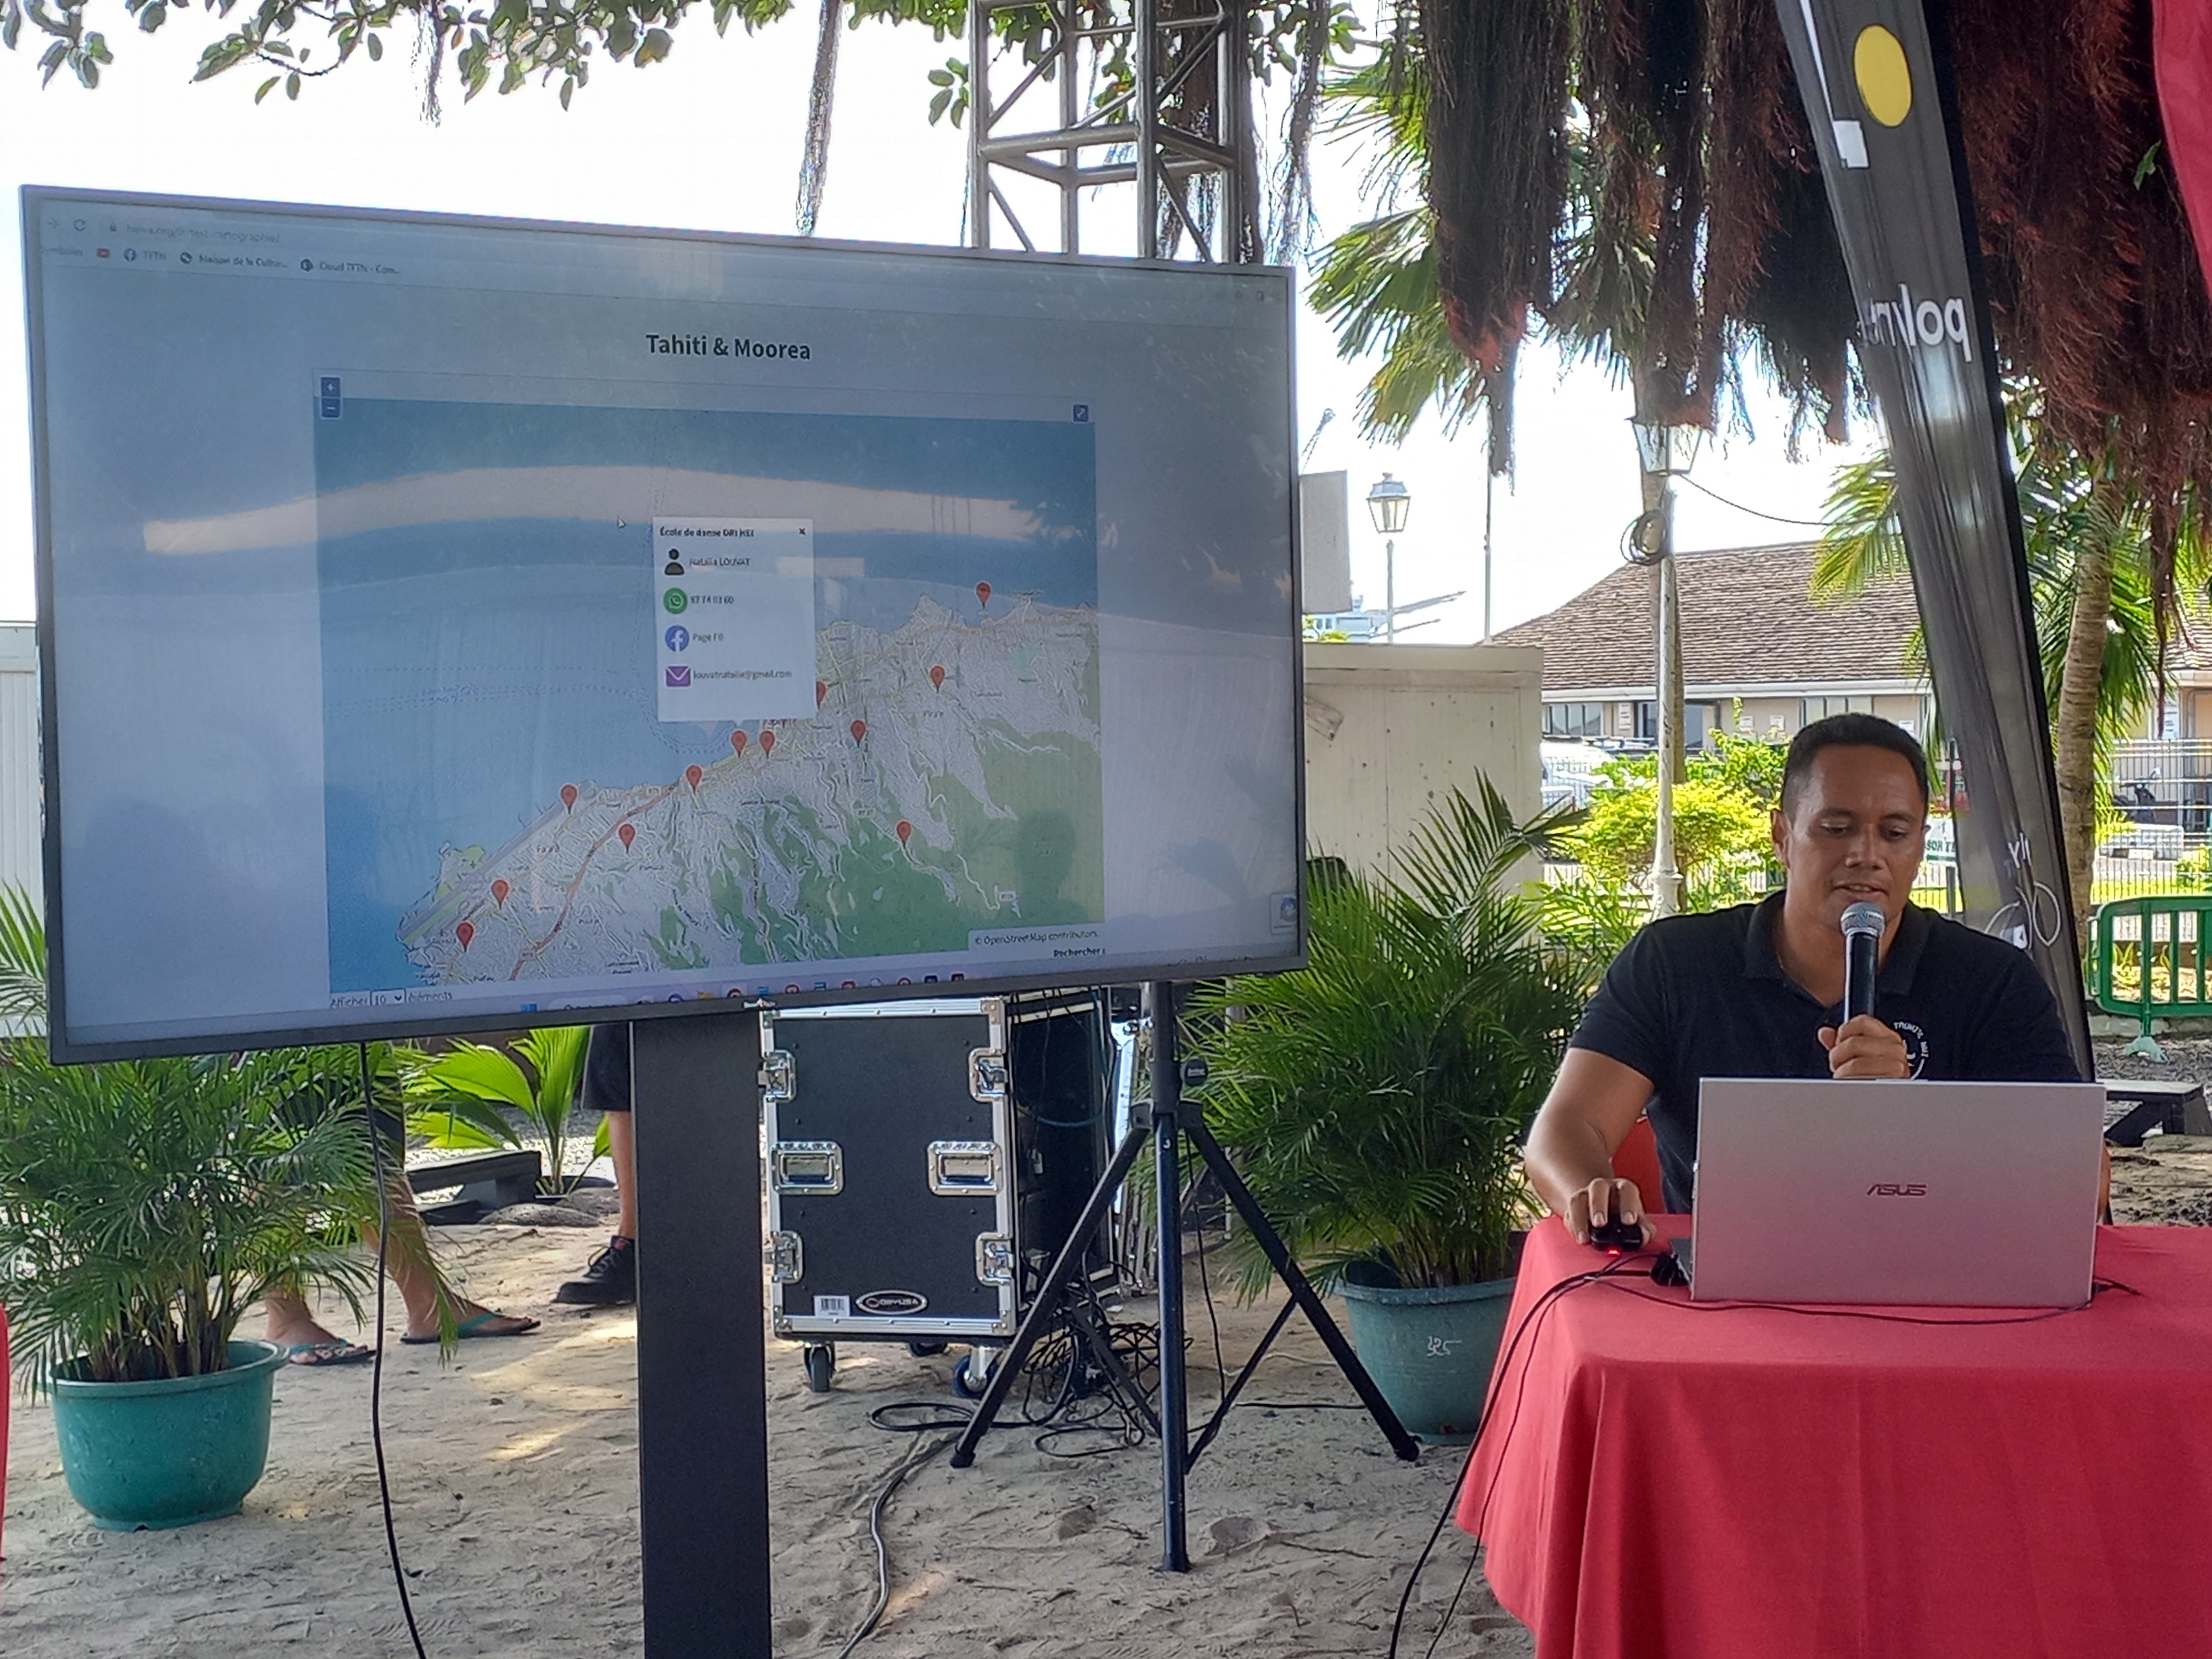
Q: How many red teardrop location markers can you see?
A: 12